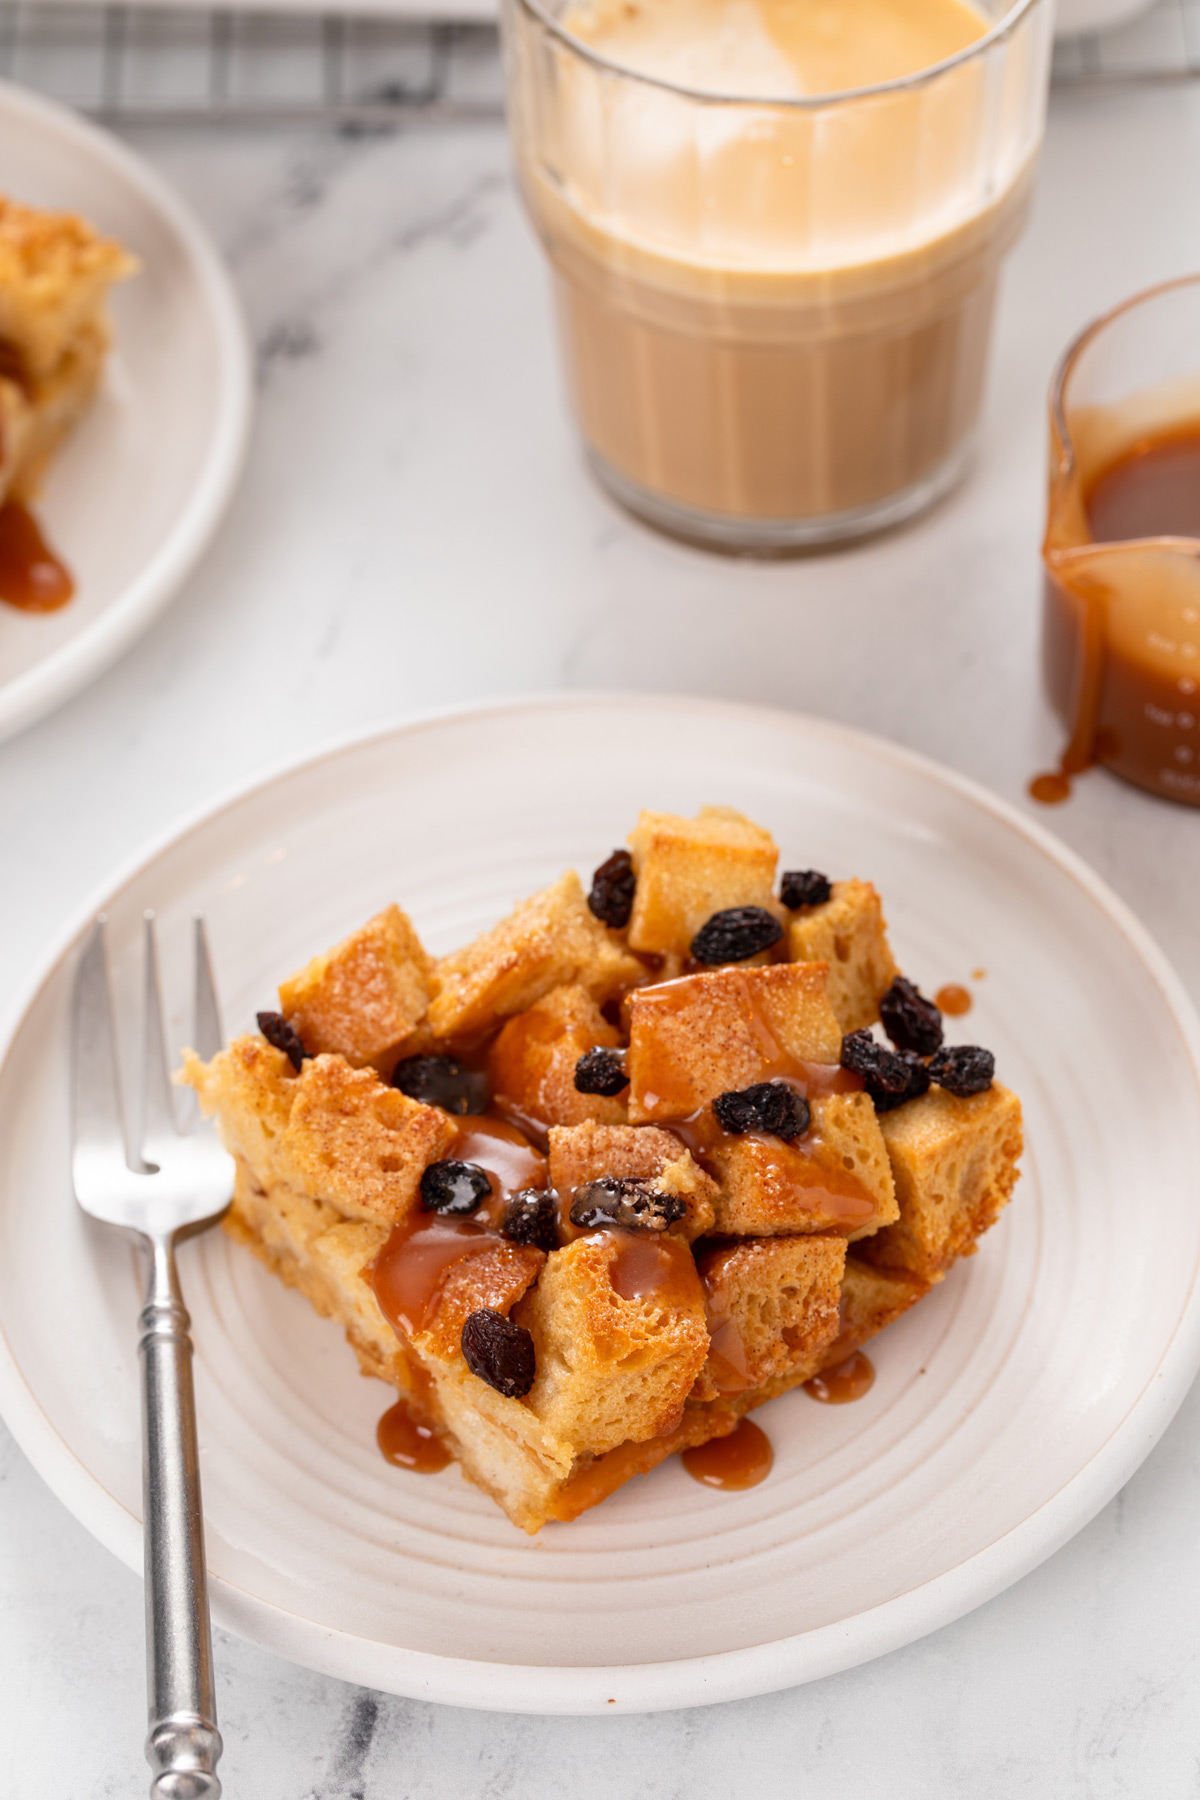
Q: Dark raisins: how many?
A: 15